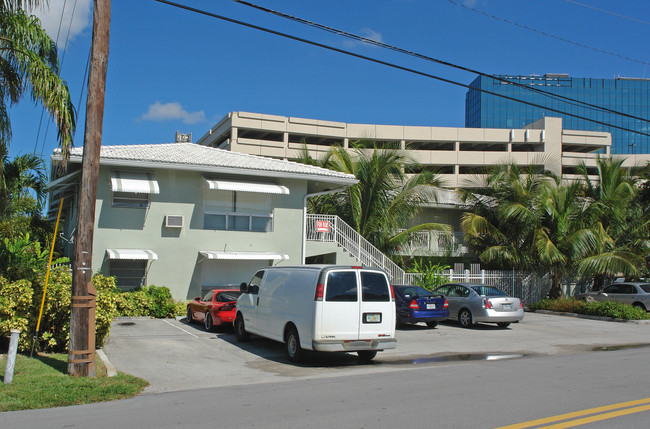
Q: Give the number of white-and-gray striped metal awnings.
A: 4